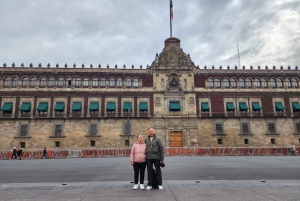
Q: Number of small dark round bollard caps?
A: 4